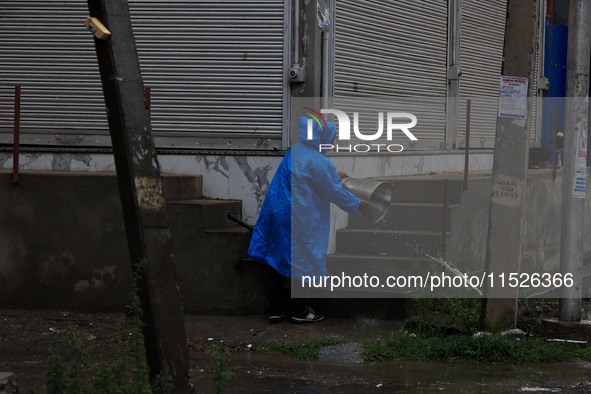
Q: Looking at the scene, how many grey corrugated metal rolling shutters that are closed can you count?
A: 3